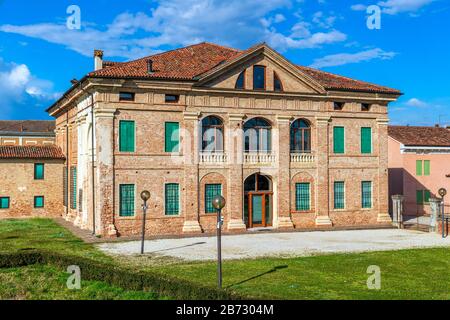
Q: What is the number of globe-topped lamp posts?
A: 3